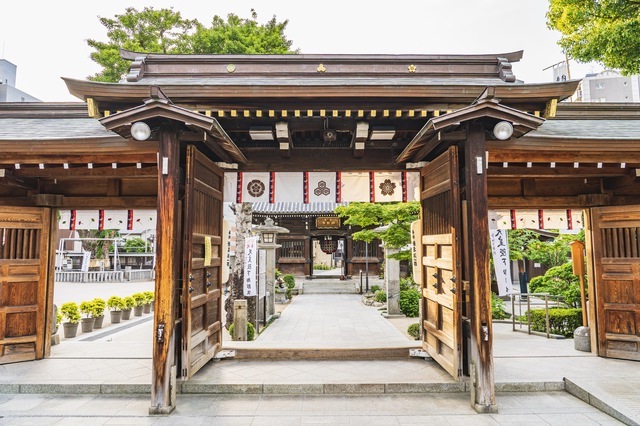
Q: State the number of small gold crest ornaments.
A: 3